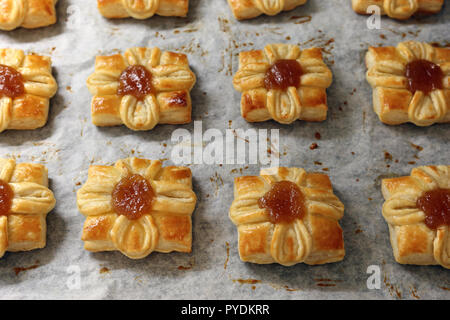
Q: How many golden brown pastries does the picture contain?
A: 12